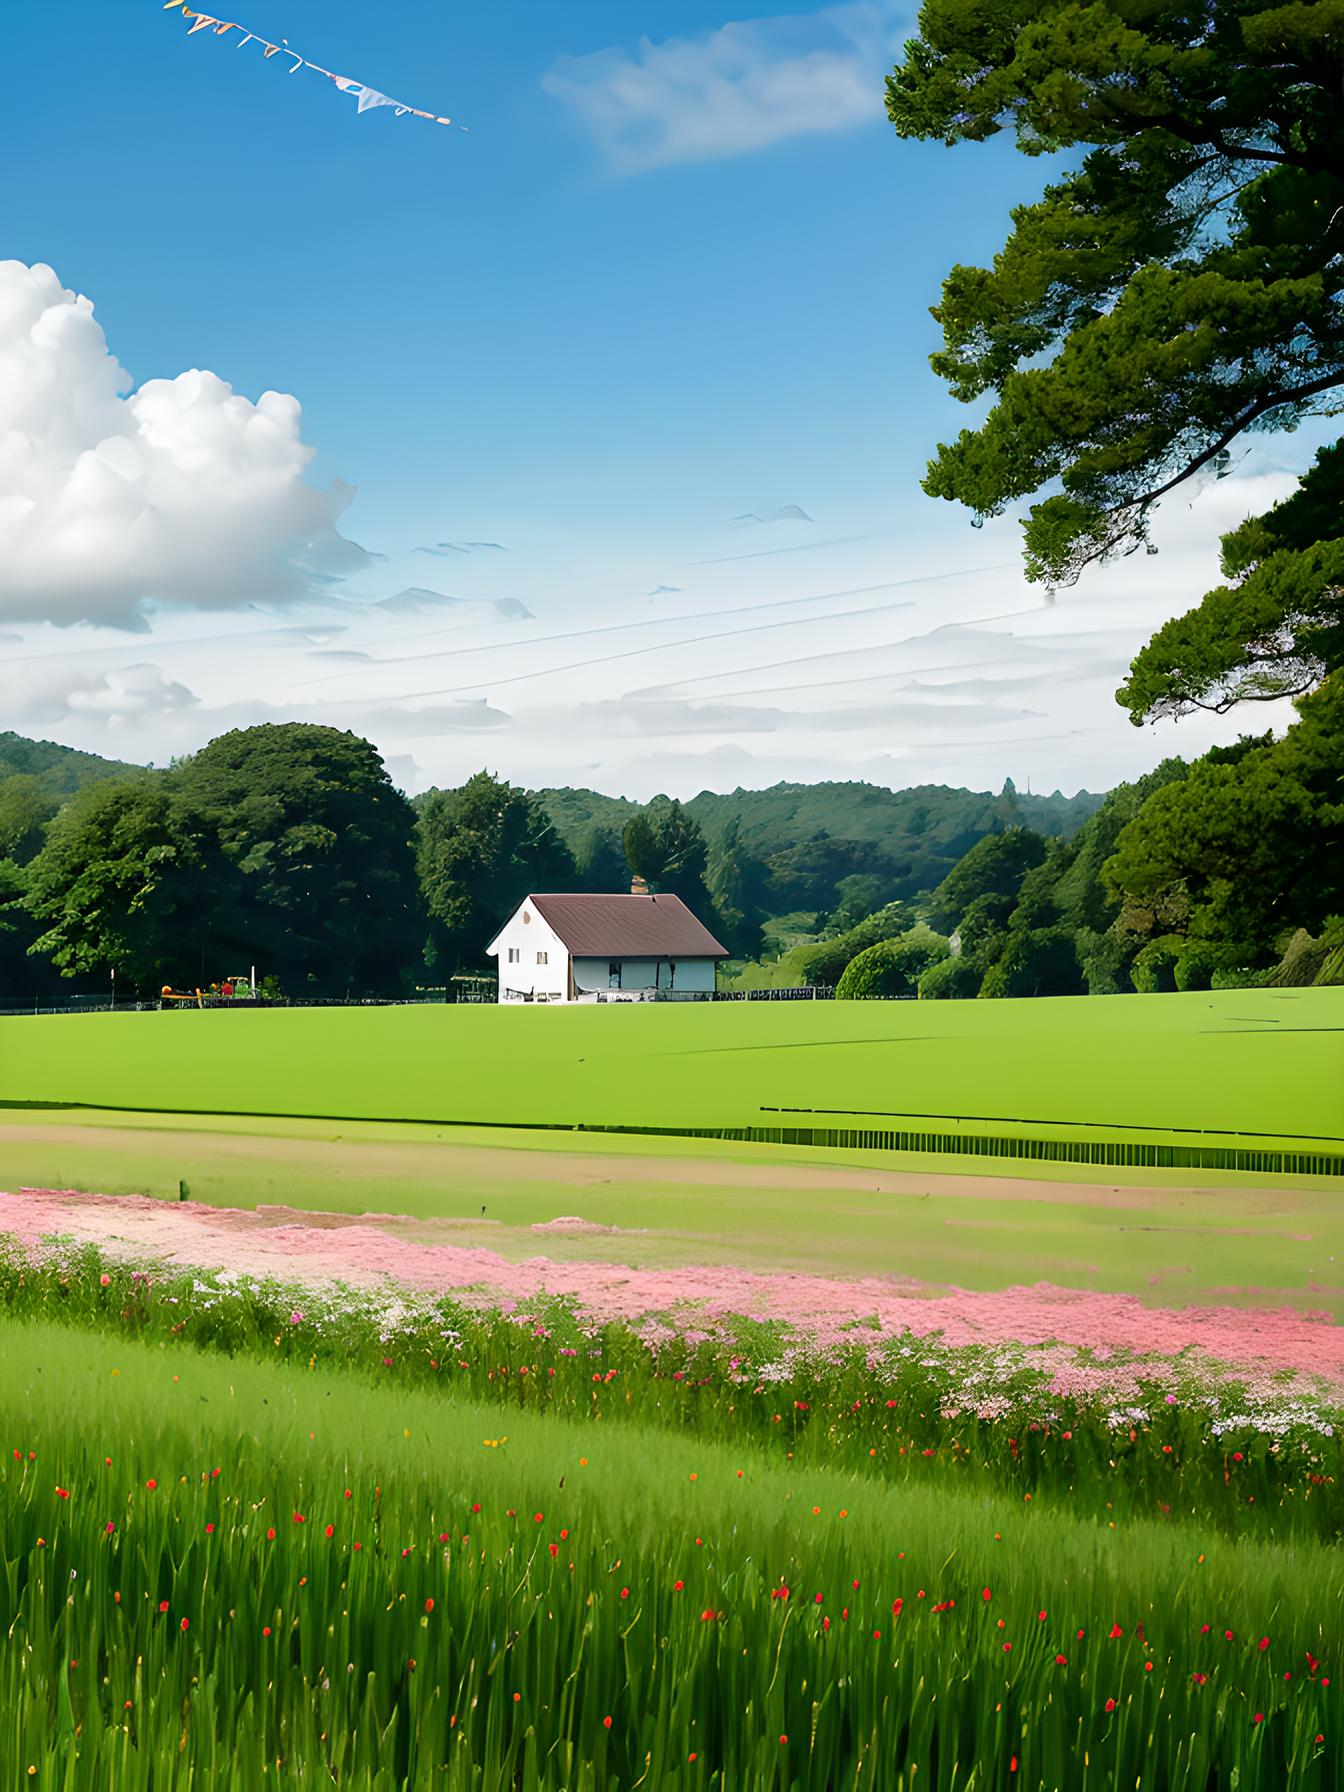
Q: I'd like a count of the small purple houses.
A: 0